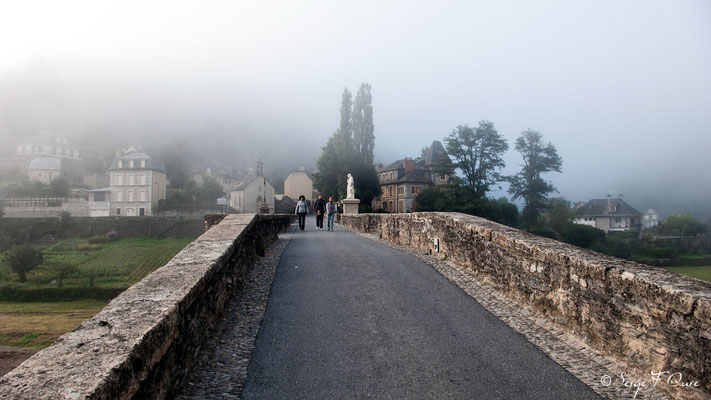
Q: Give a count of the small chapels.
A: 1